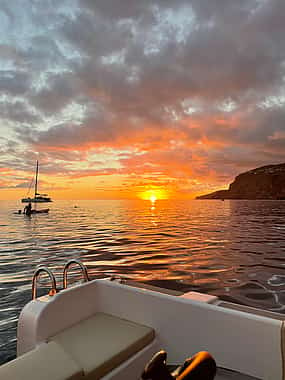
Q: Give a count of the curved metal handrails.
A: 2